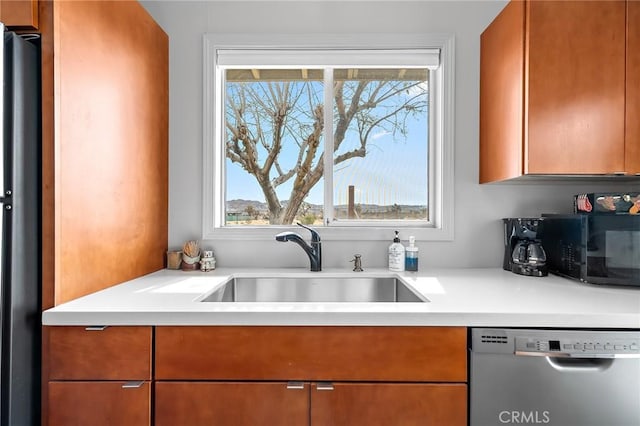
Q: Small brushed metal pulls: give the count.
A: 4